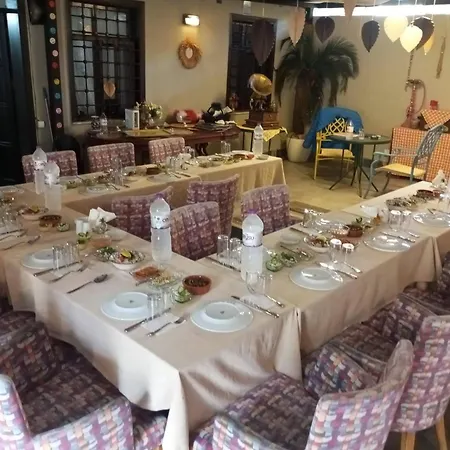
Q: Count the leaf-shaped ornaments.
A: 9